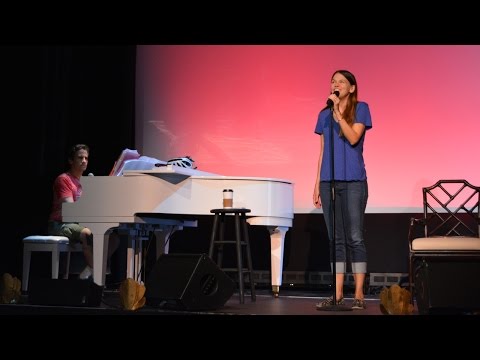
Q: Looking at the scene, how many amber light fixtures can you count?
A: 3